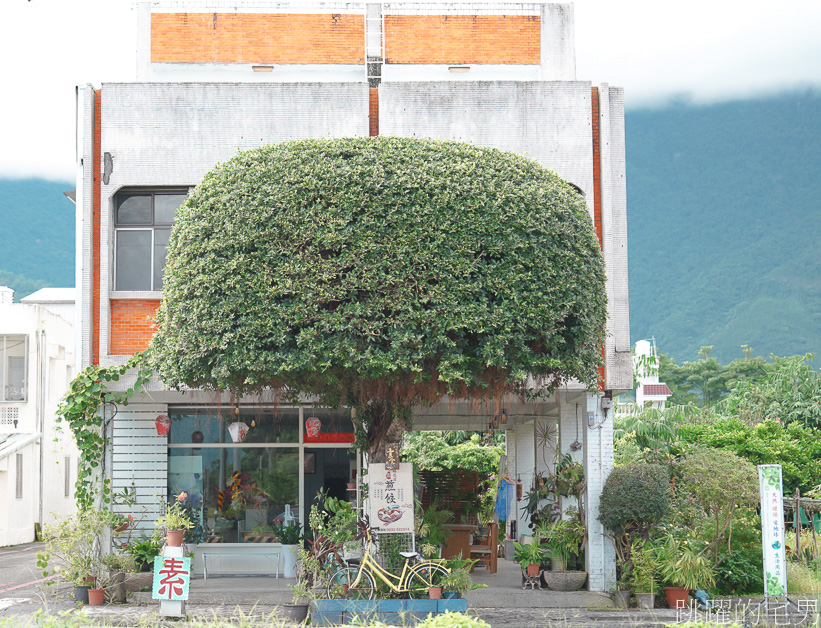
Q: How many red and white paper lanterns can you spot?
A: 3